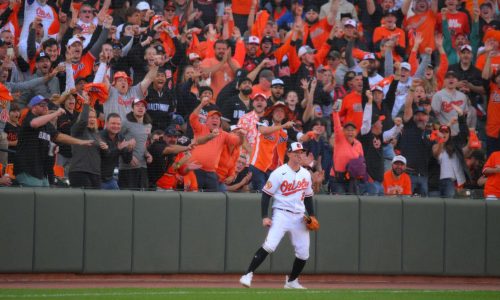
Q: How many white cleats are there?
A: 2